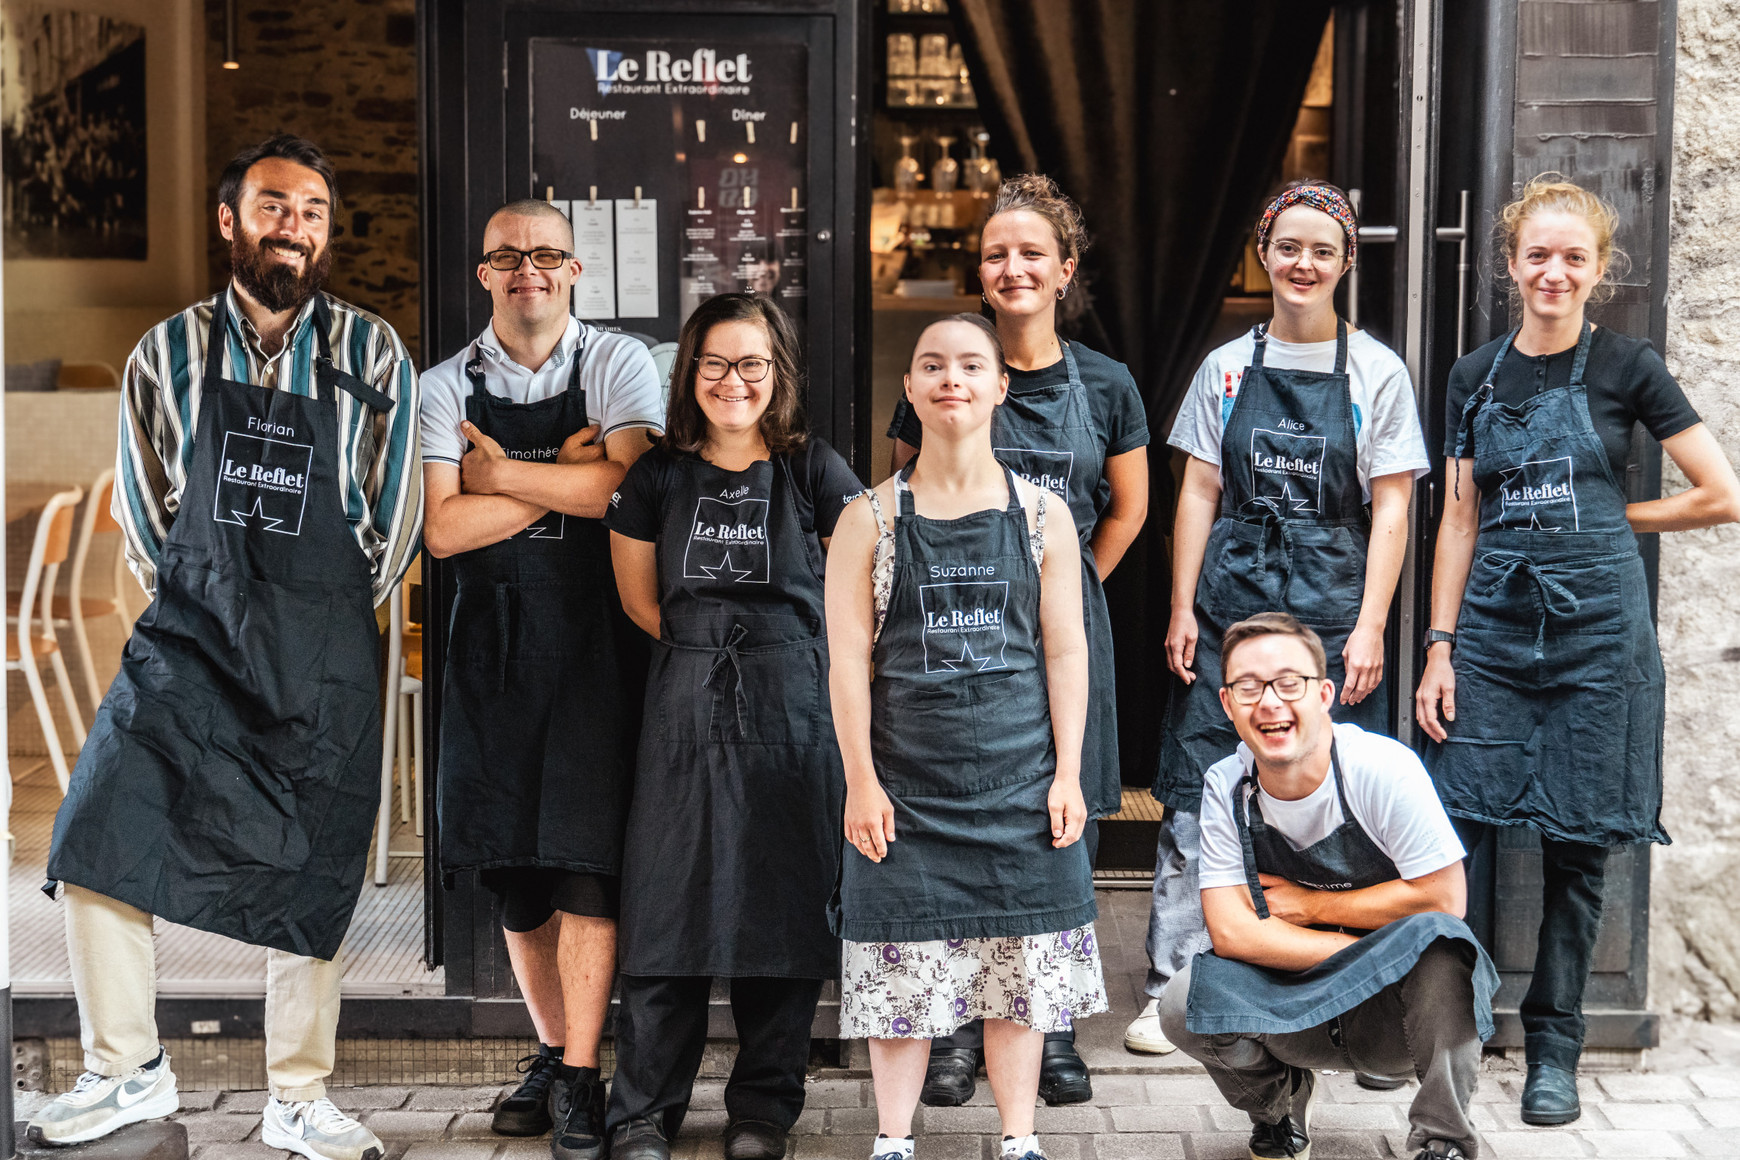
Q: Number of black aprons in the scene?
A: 8